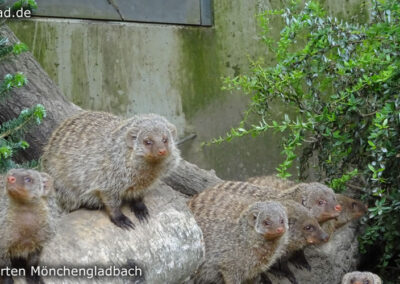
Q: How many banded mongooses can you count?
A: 7